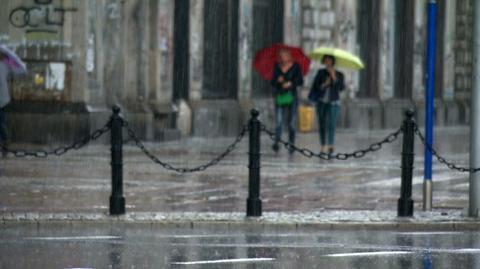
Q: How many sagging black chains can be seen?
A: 4